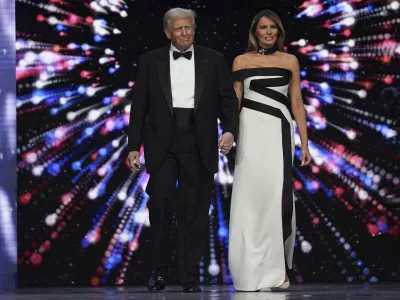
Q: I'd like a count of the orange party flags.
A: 0